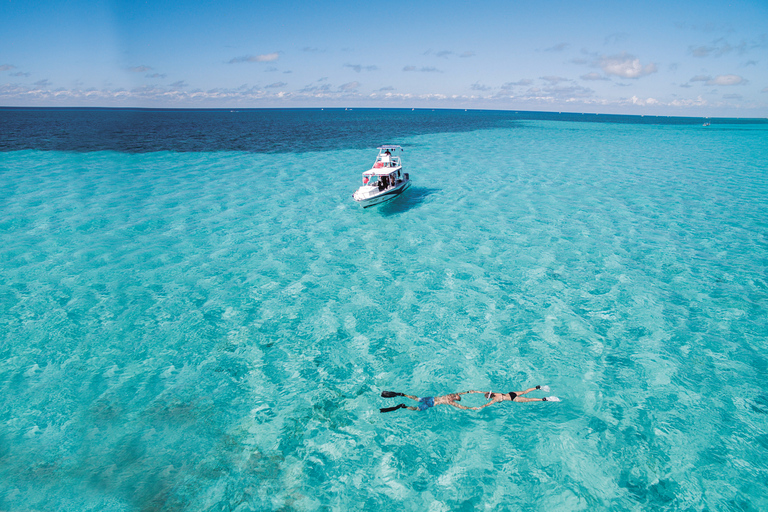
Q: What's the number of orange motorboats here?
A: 0